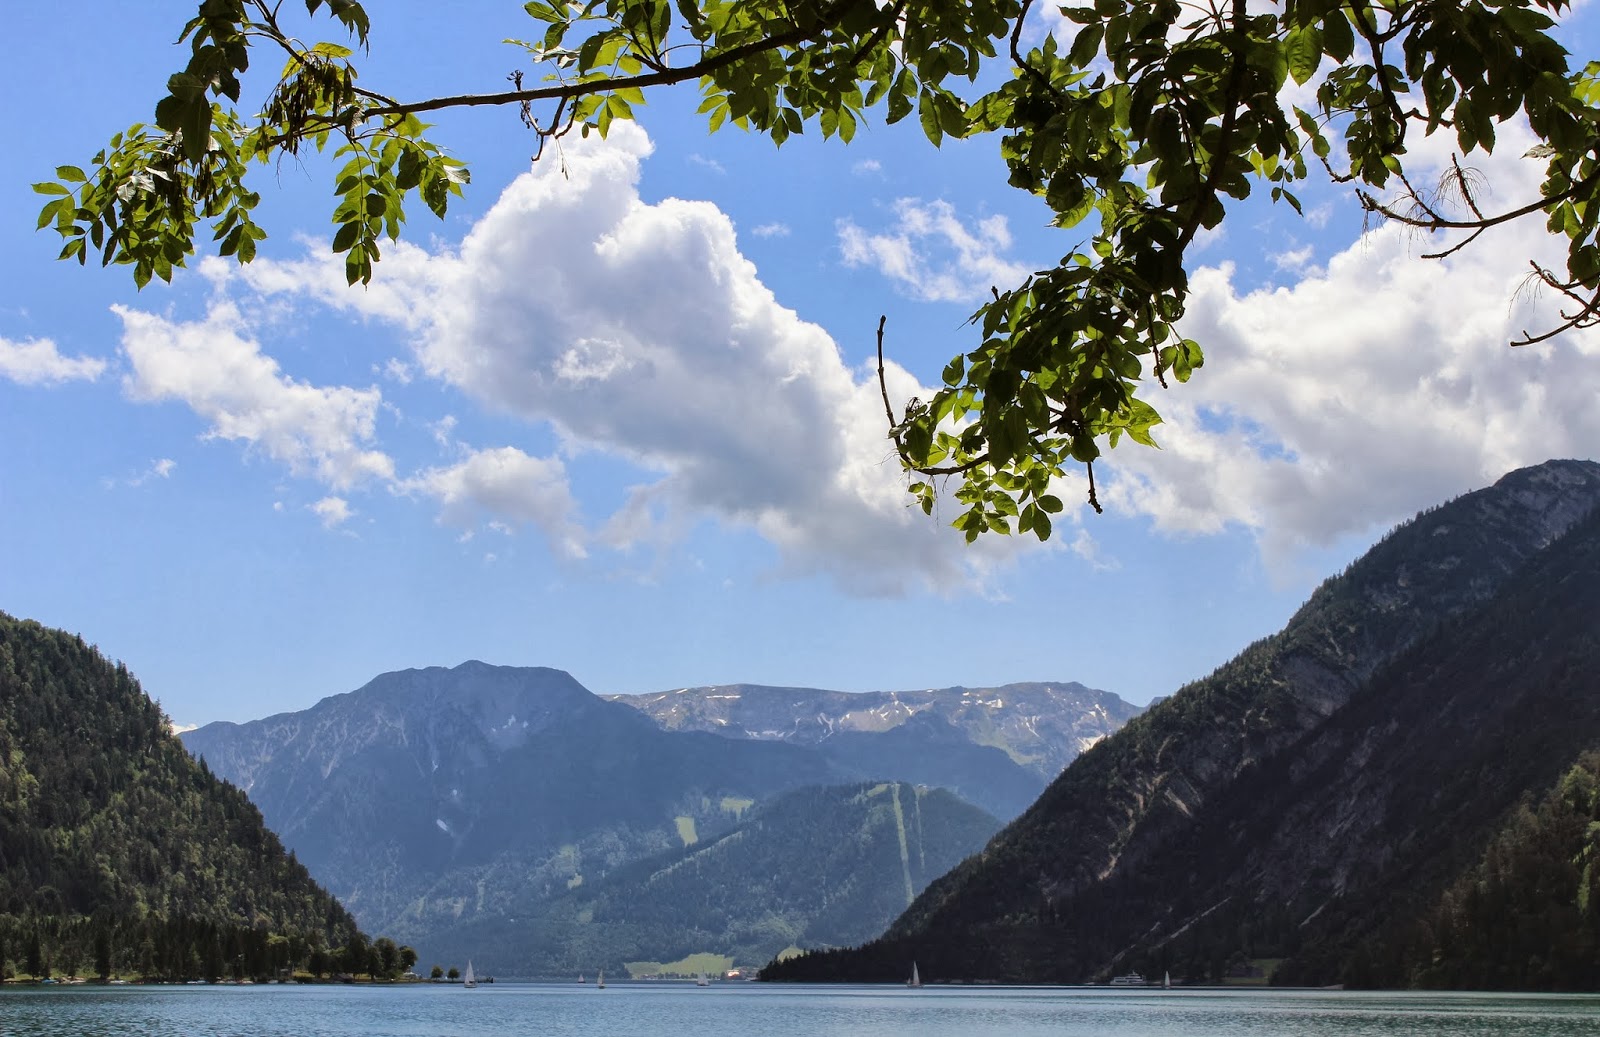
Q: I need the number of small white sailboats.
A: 6